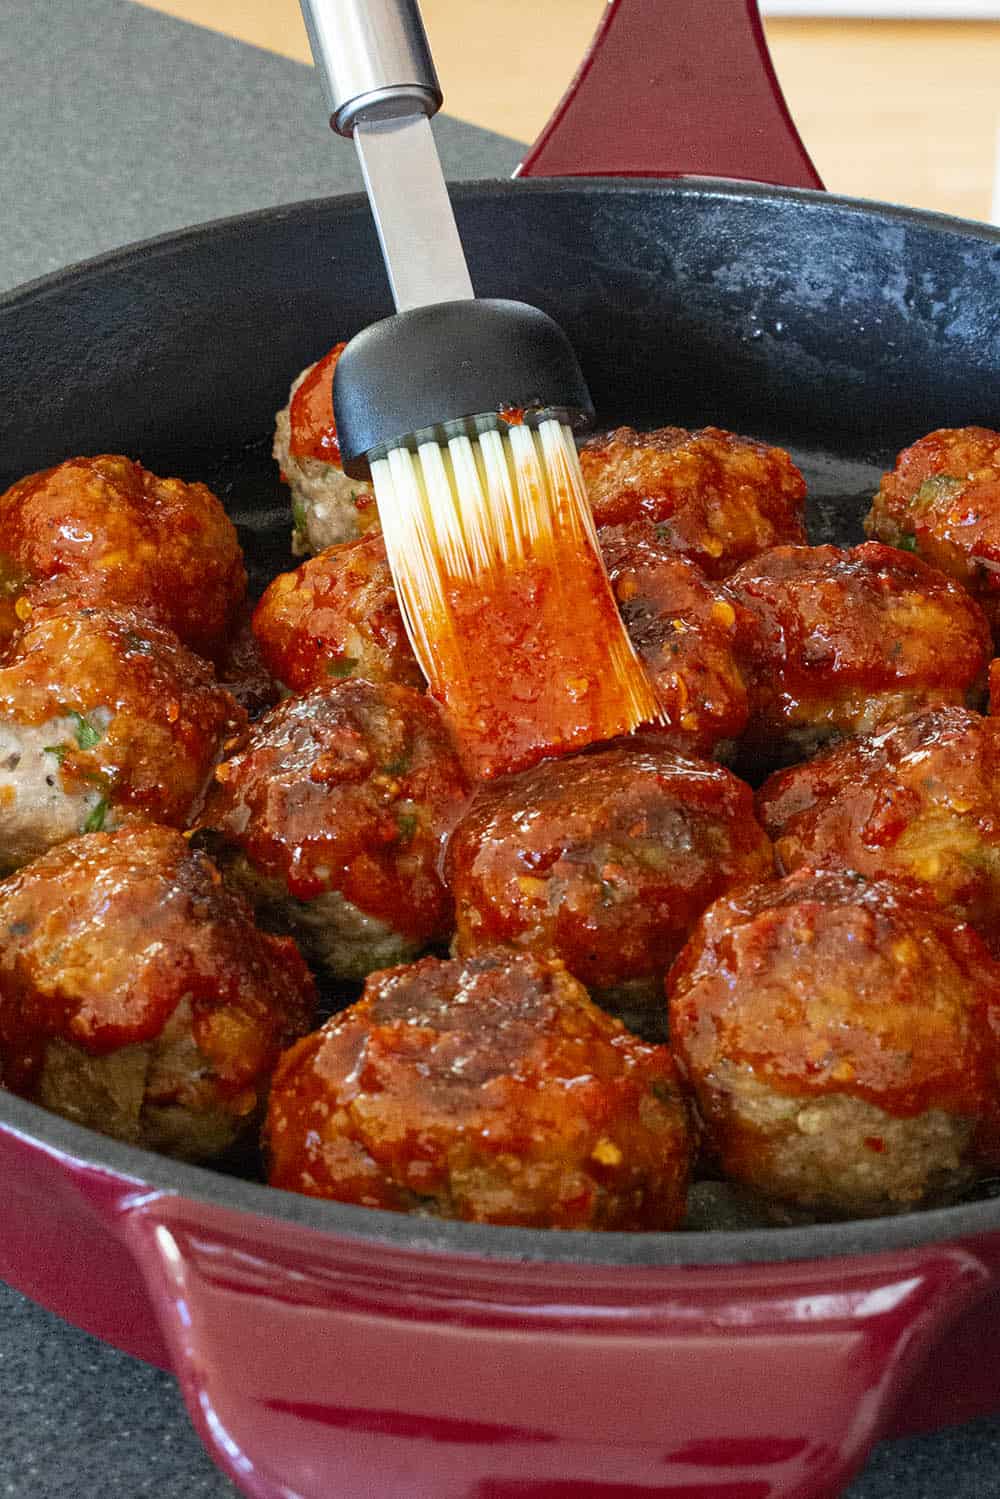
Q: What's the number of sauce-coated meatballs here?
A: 14